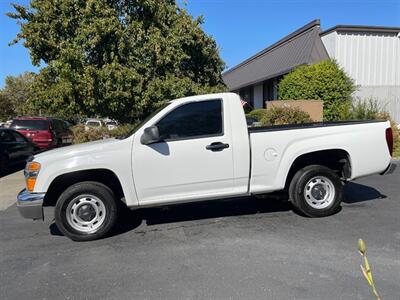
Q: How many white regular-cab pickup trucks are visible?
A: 1